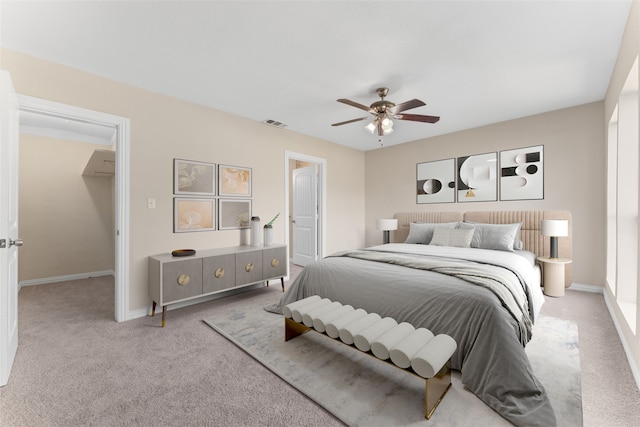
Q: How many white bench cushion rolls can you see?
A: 10